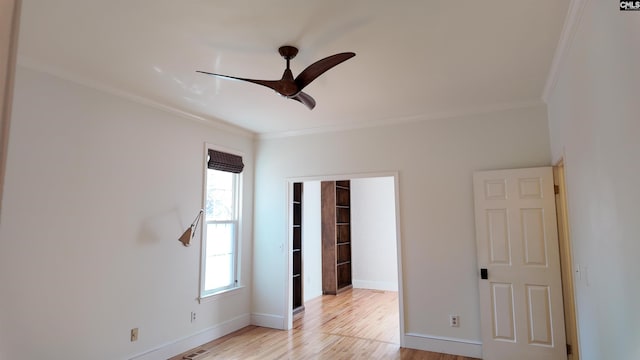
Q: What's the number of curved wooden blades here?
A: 3